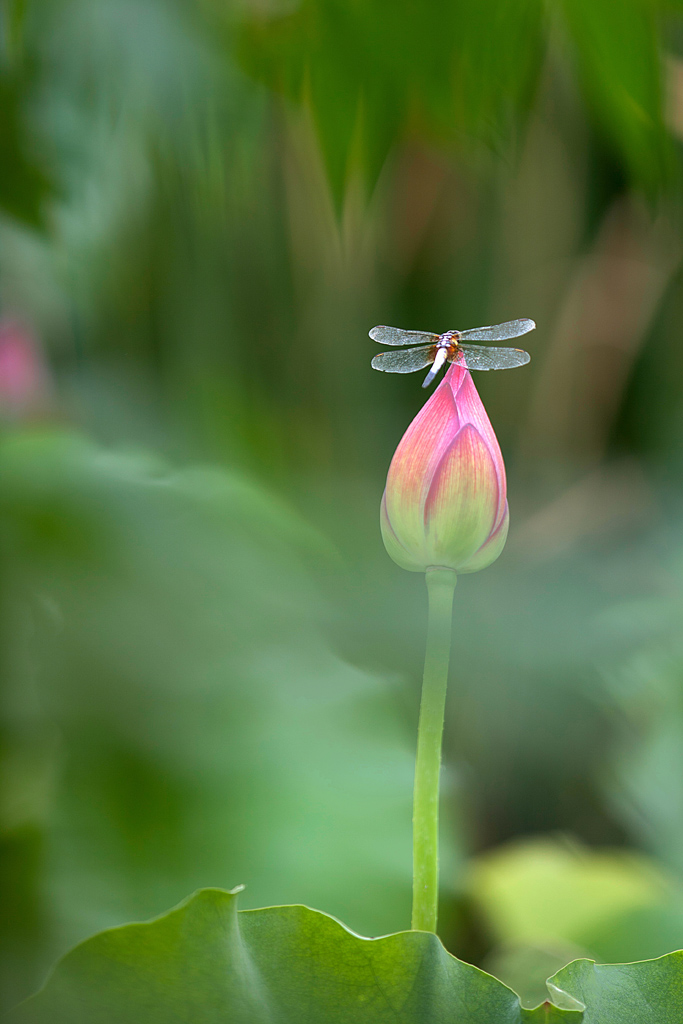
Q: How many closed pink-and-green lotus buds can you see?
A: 1